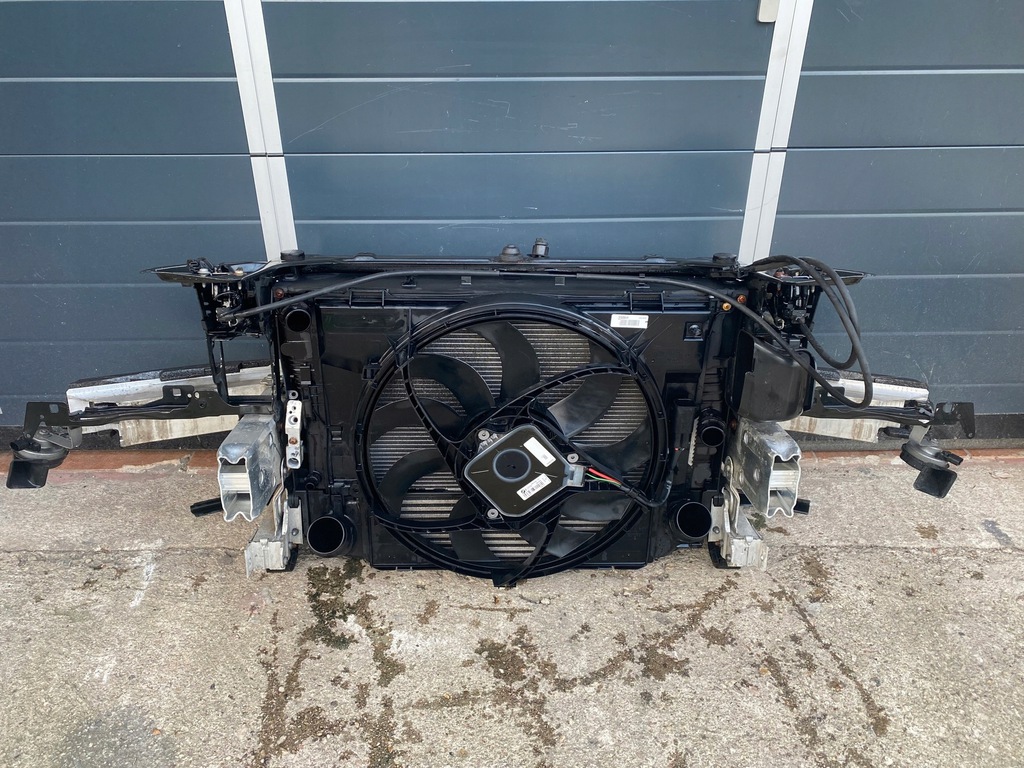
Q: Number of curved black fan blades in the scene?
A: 9